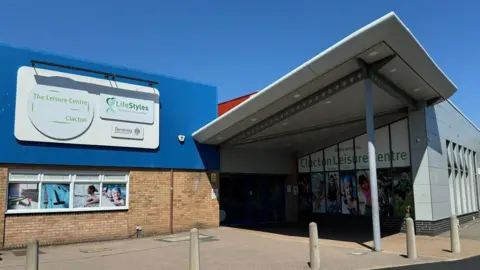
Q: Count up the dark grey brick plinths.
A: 1